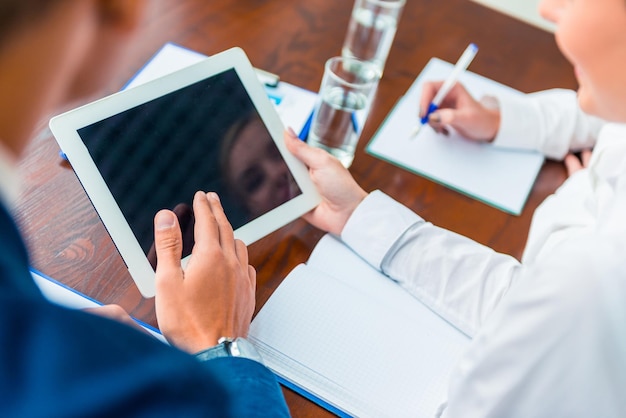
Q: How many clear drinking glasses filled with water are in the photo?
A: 2